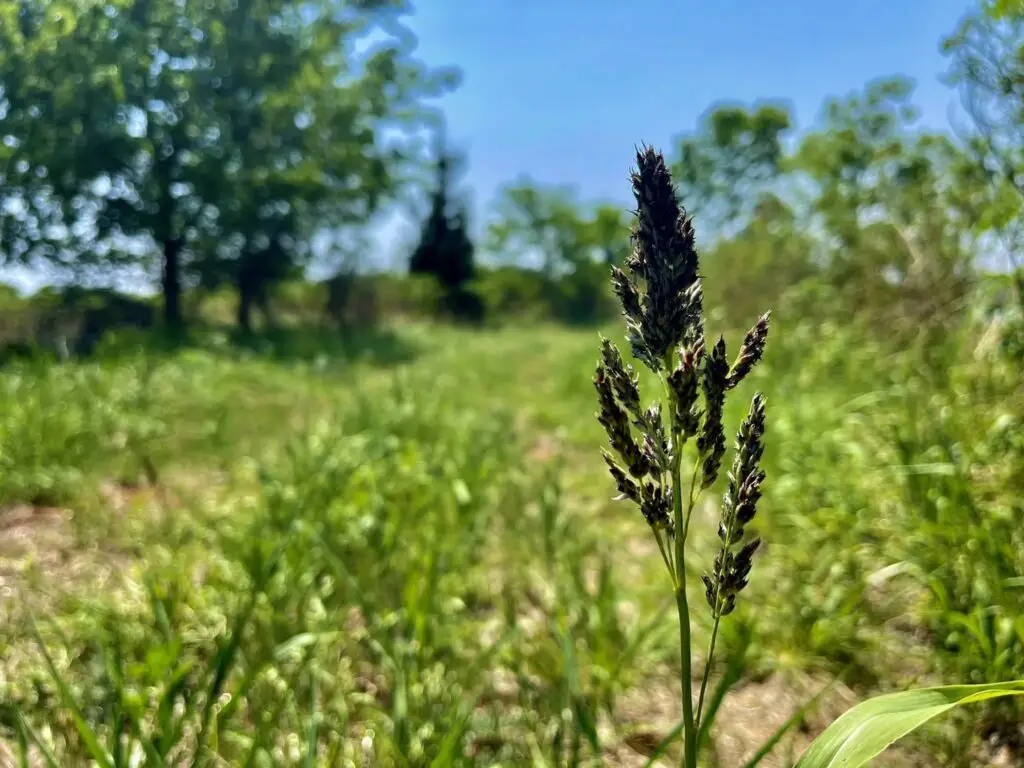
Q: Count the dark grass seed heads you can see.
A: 1